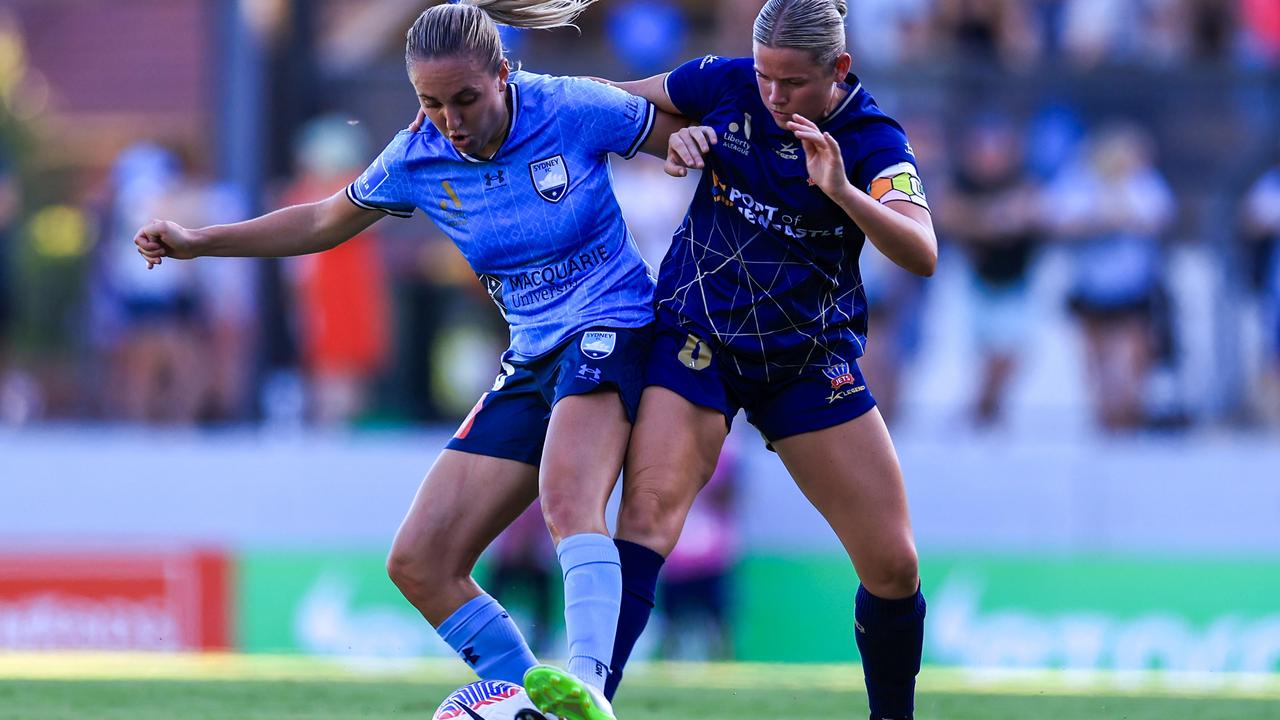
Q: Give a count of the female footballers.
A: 2